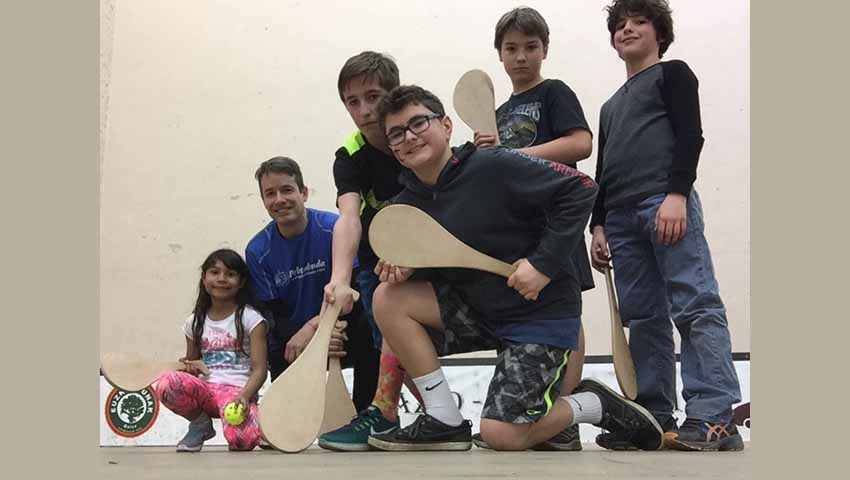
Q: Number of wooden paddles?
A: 6